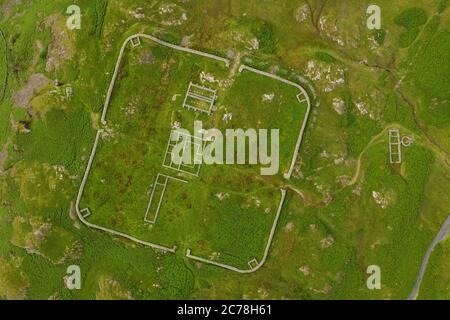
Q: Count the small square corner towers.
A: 4